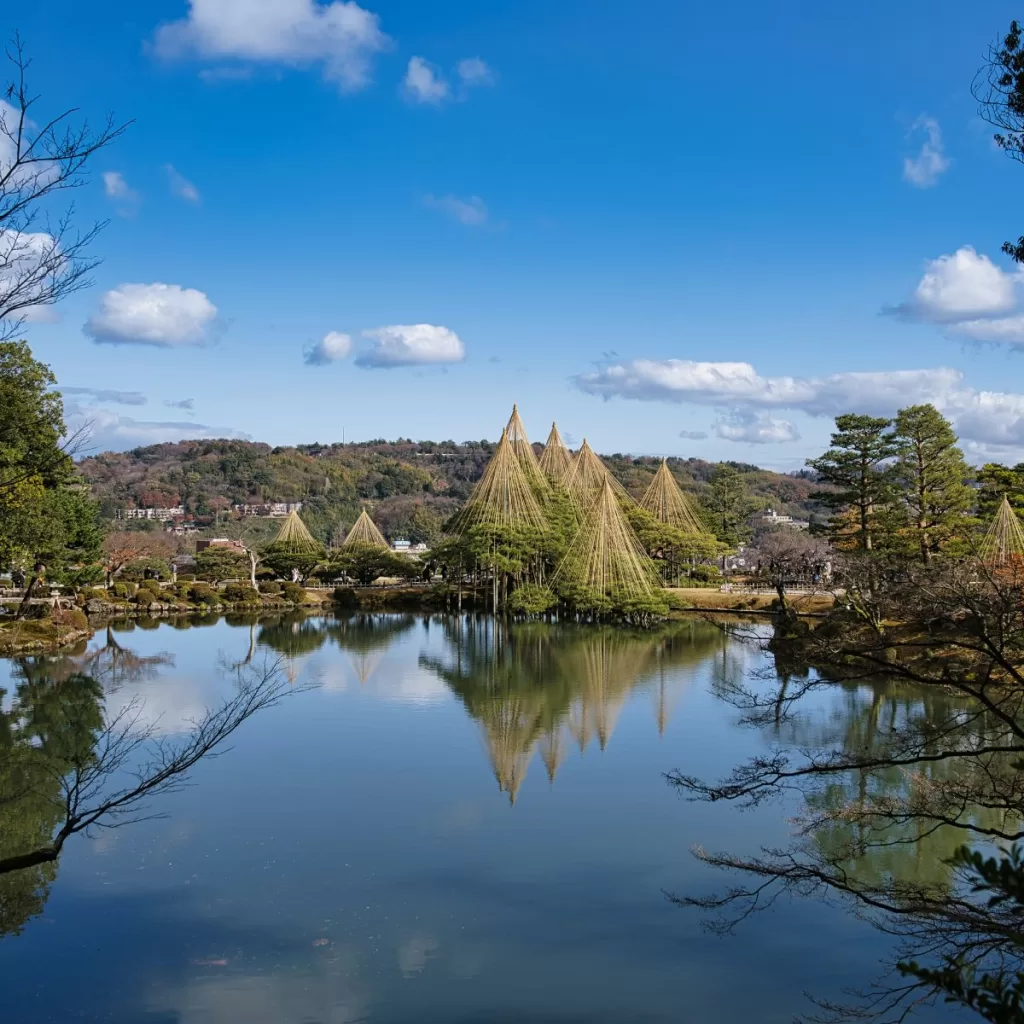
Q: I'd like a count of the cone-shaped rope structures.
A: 9